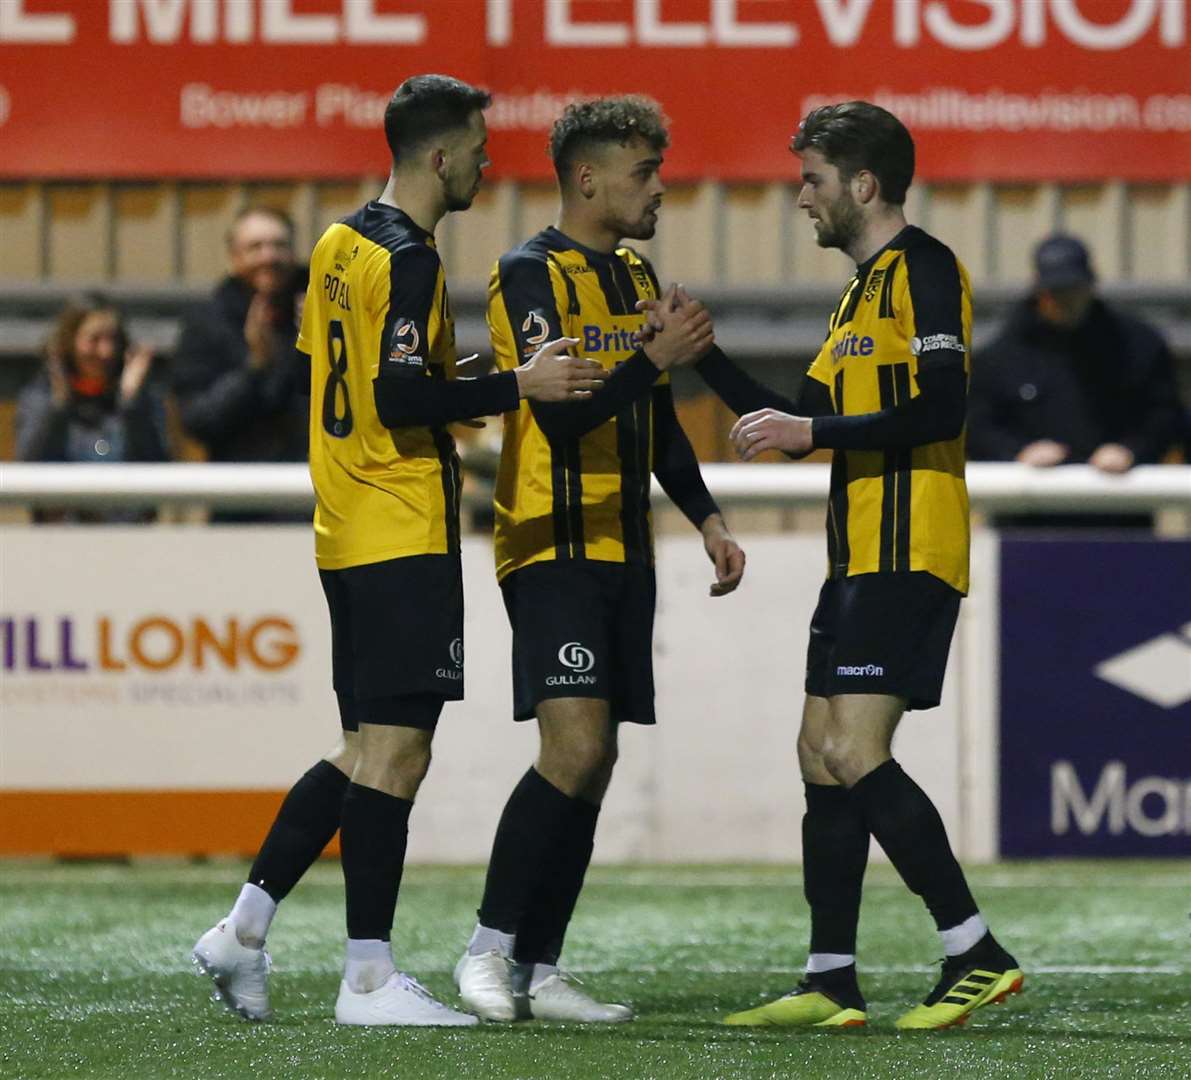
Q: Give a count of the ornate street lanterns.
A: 0